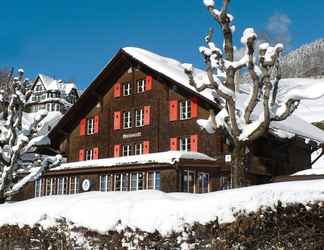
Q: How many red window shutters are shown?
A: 14